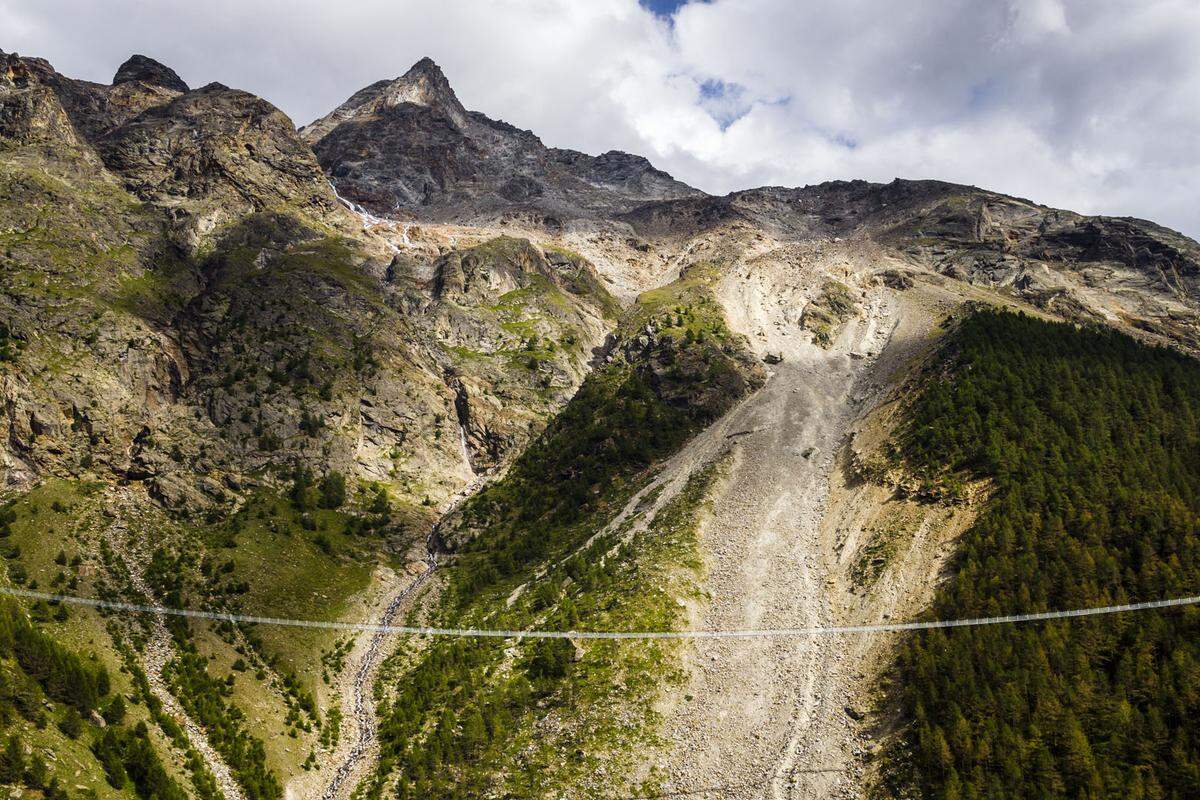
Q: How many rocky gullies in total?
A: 3